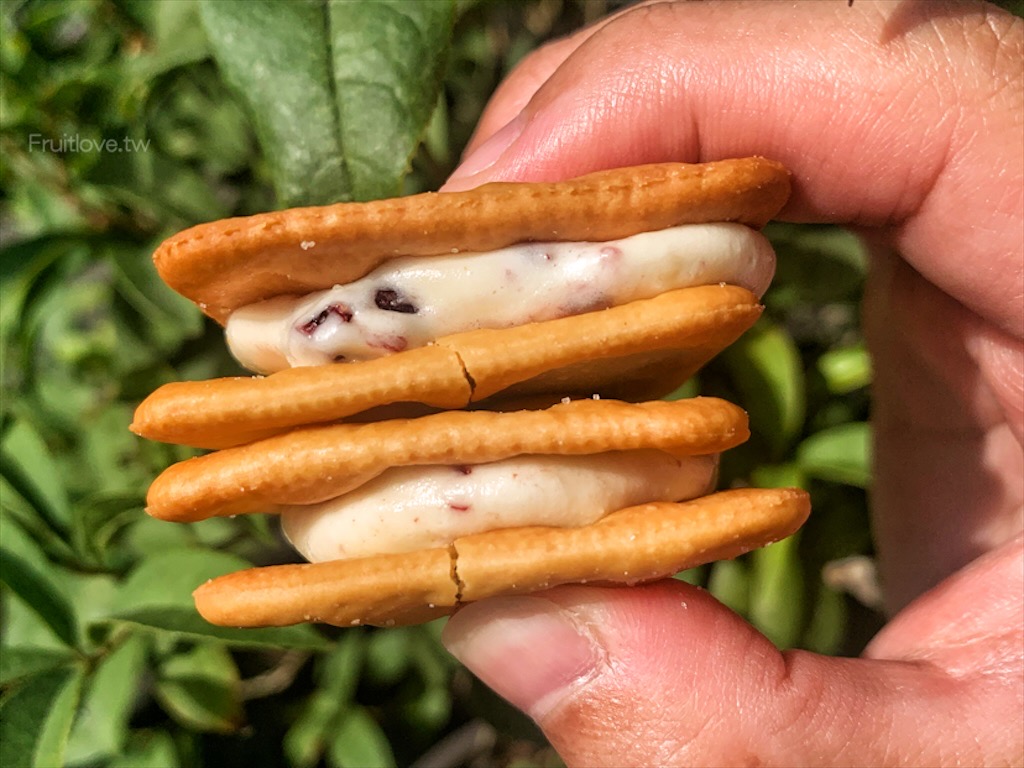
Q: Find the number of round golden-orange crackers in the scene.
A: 4